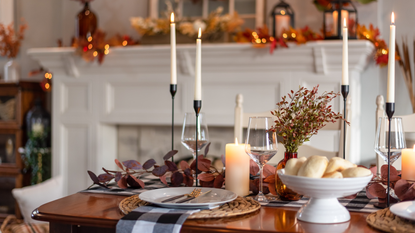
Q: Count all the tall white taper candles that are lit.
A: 4